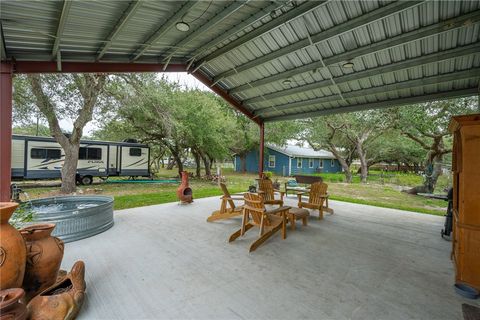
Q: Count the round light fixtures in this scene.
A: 3